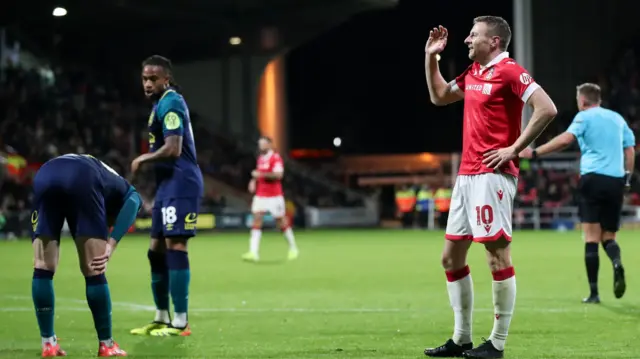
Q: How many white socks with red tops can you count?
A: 4